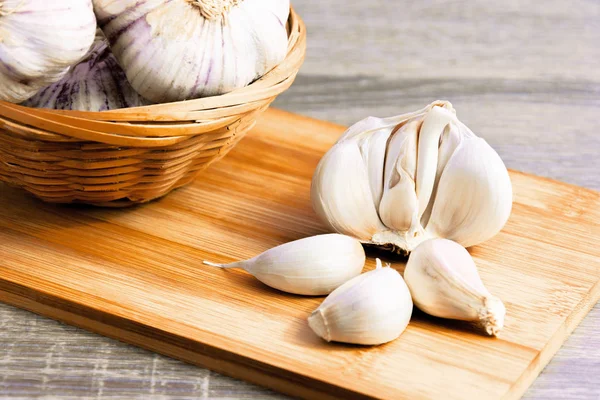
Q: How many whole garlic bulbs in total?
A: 3